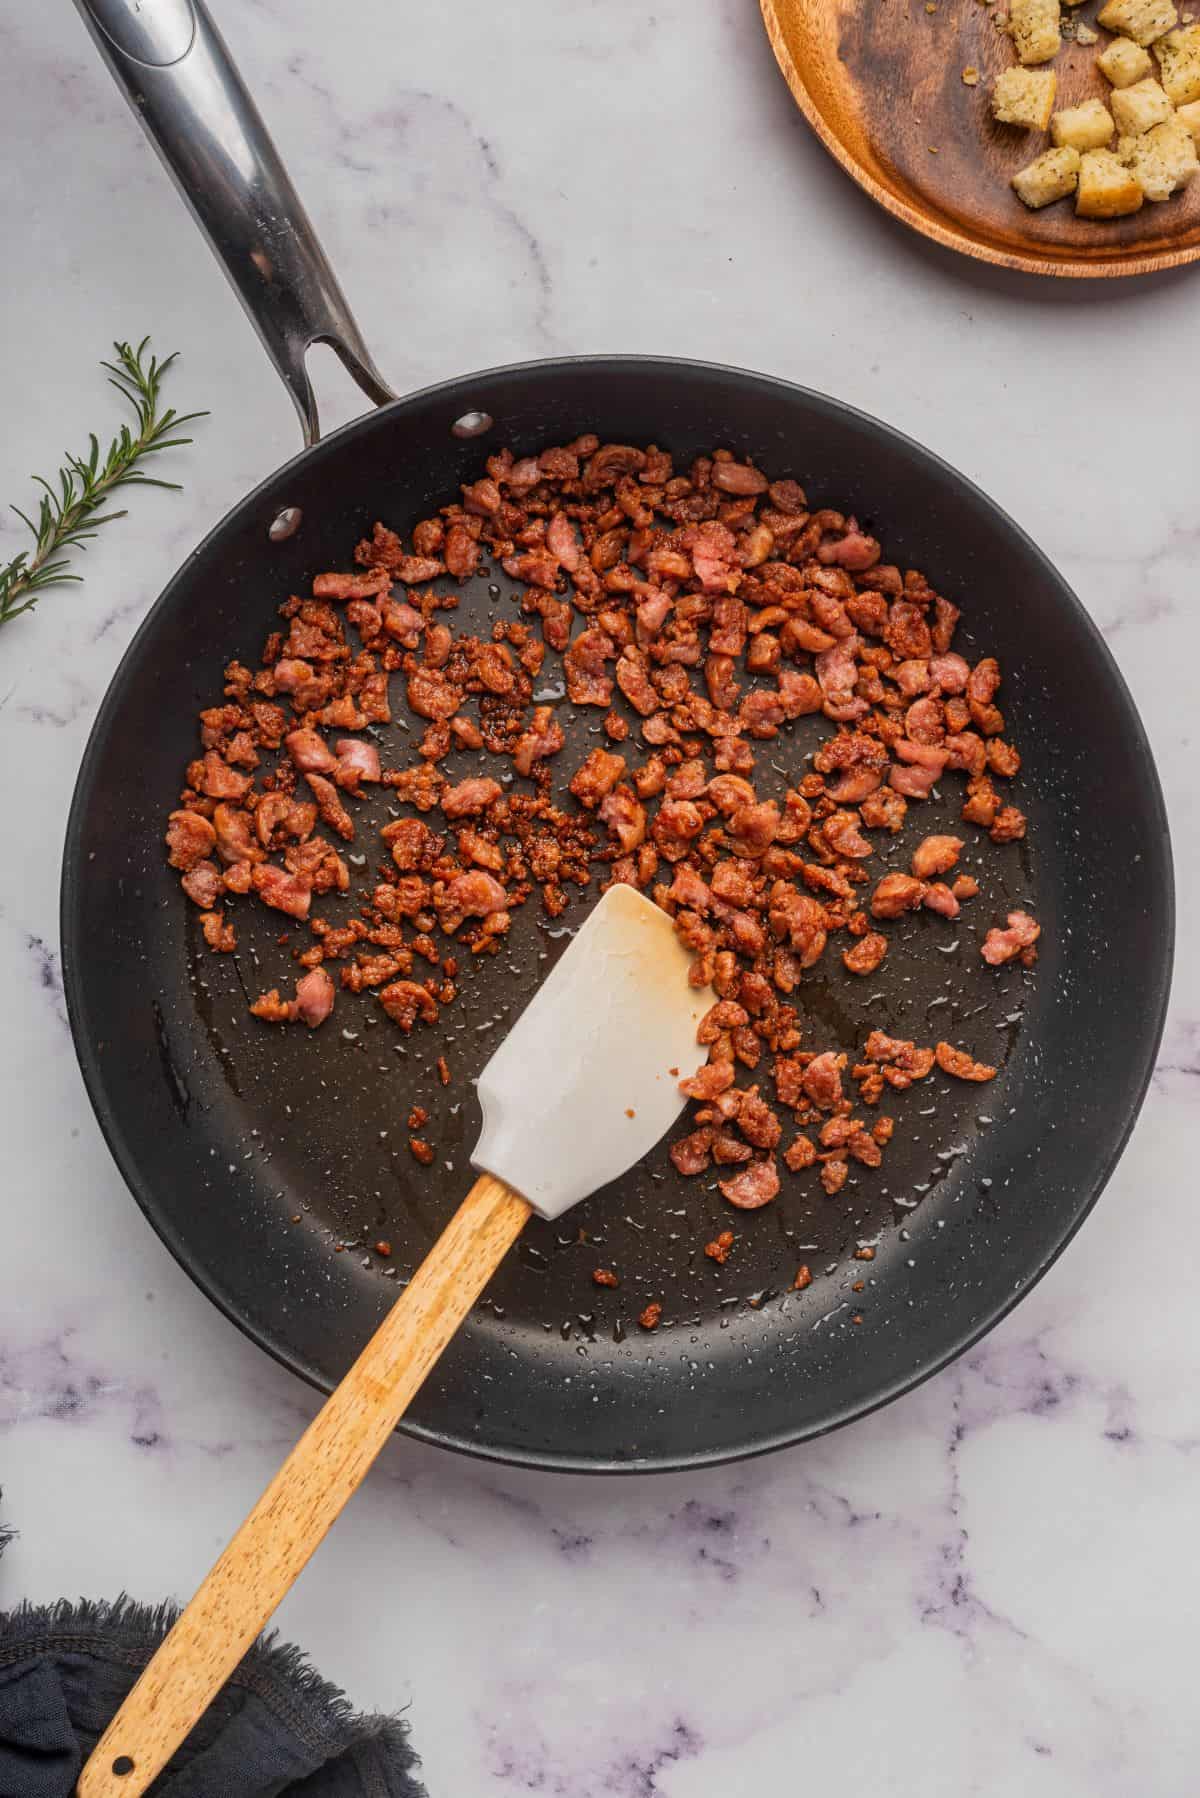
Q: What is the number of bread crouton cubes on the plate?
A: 11